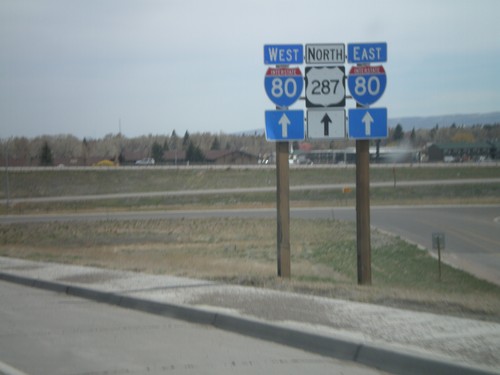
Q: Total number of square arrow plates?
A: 3